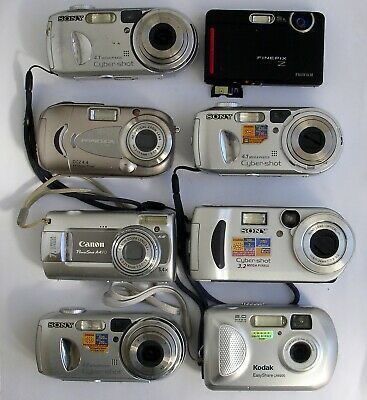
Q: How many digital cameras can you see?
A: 8